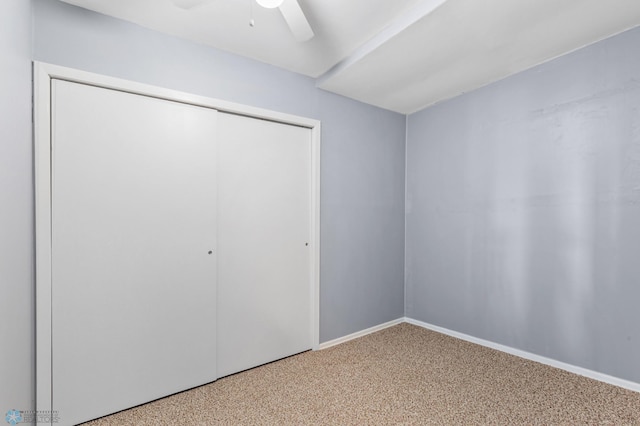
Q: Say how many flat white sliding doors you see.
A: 2